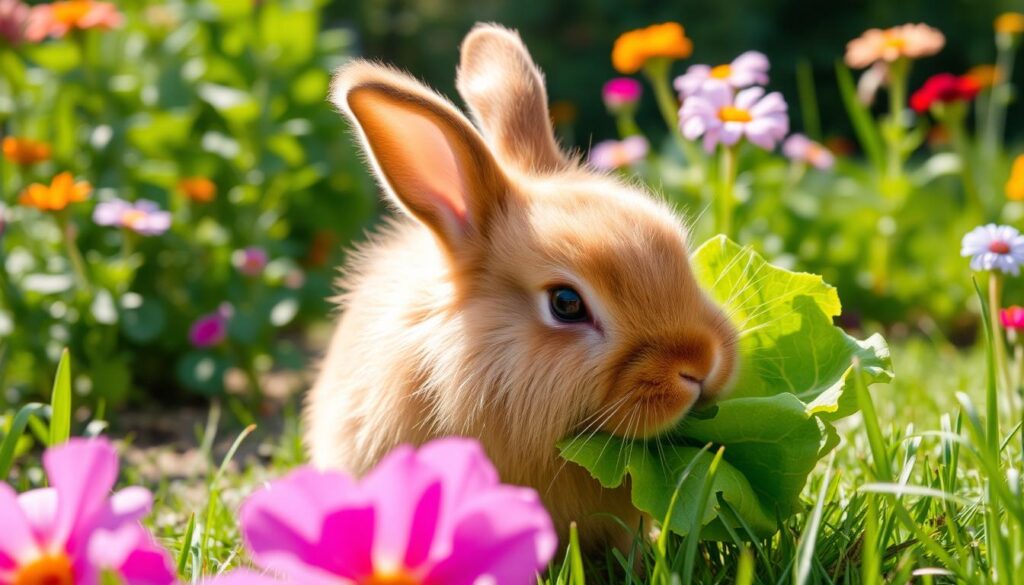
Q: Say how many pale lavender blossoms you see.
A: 6